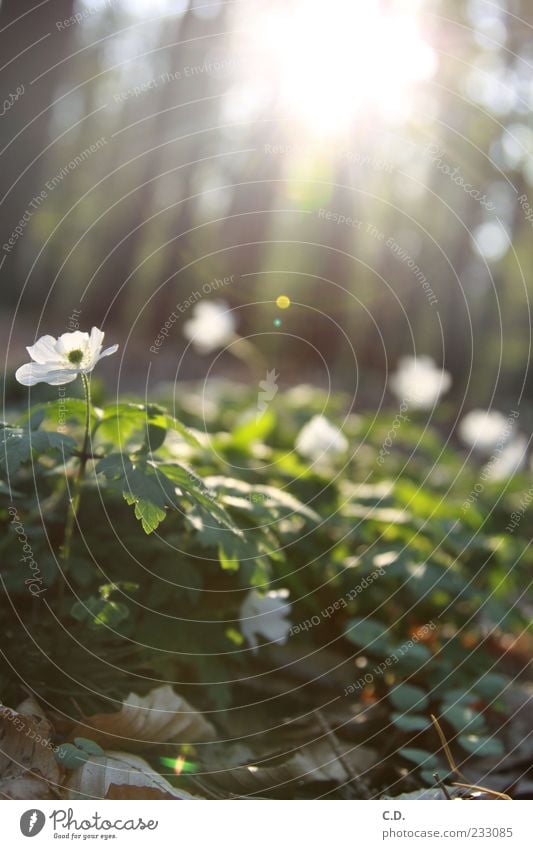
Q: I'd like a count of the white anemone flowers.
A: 7